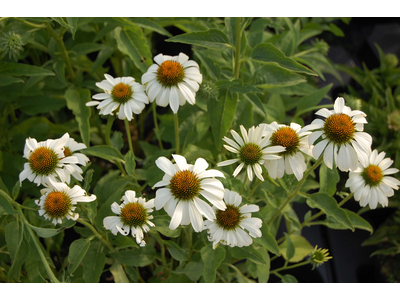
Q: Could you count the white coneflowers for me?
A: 12